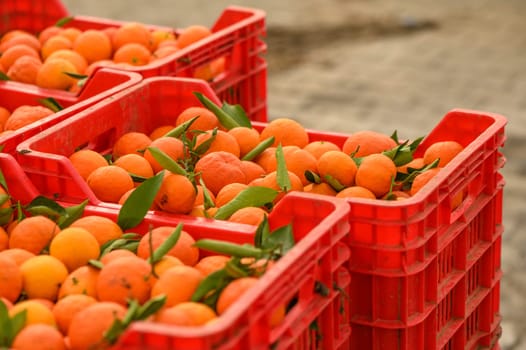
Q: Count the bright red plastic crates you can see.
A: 4